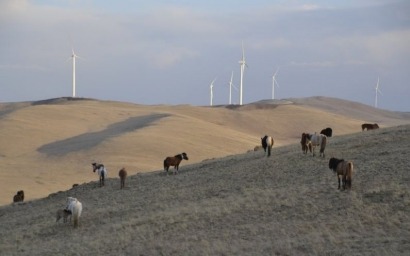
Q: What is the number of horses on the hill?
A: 12